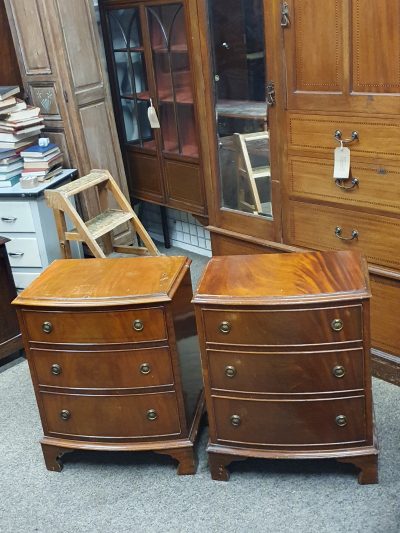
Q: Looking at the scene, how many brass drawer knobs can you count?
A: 12